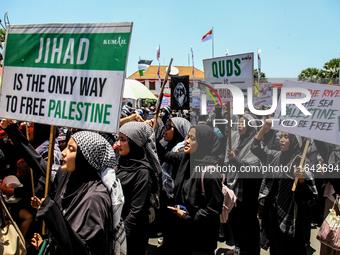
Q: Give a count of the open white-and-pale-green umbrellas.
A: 1